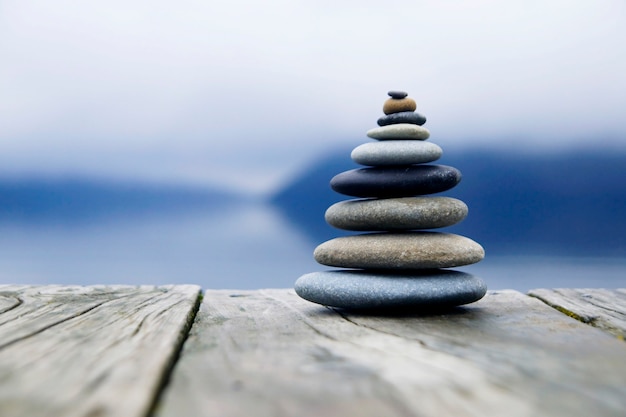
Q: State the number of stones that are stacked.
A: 9